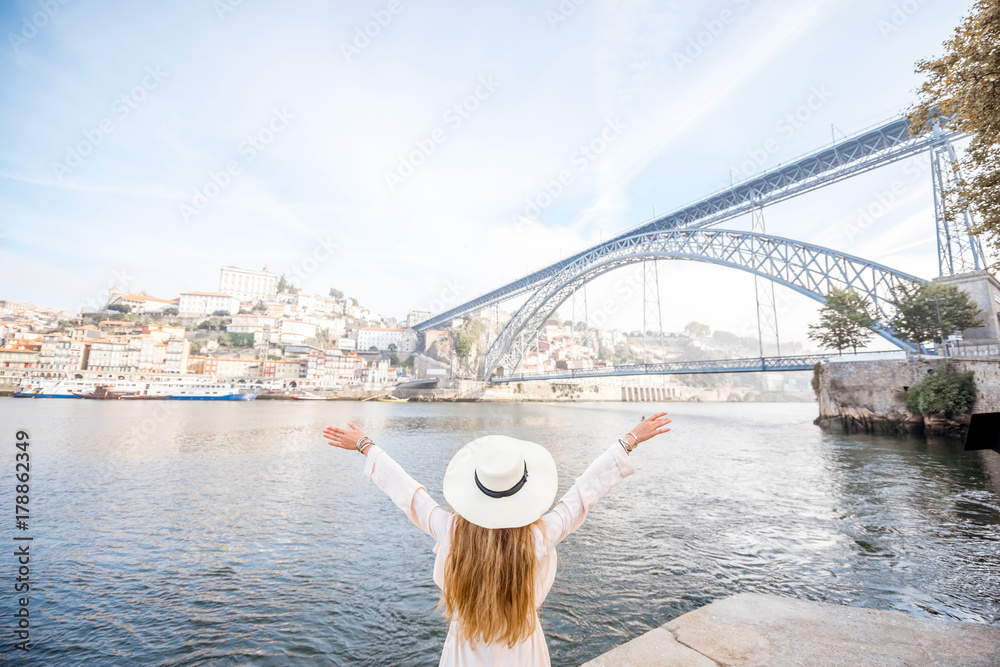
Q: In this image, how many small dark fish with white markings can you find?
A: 0